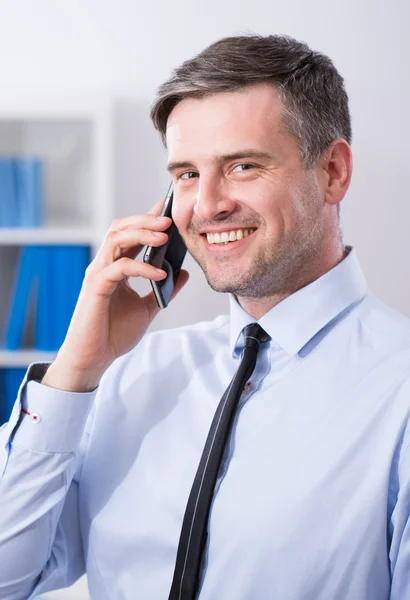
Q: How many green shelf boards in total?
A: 0